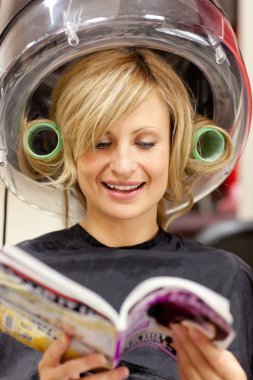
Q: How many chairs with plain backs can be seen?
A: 1